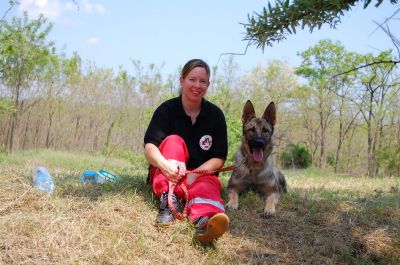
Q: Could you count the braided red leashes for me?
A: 1